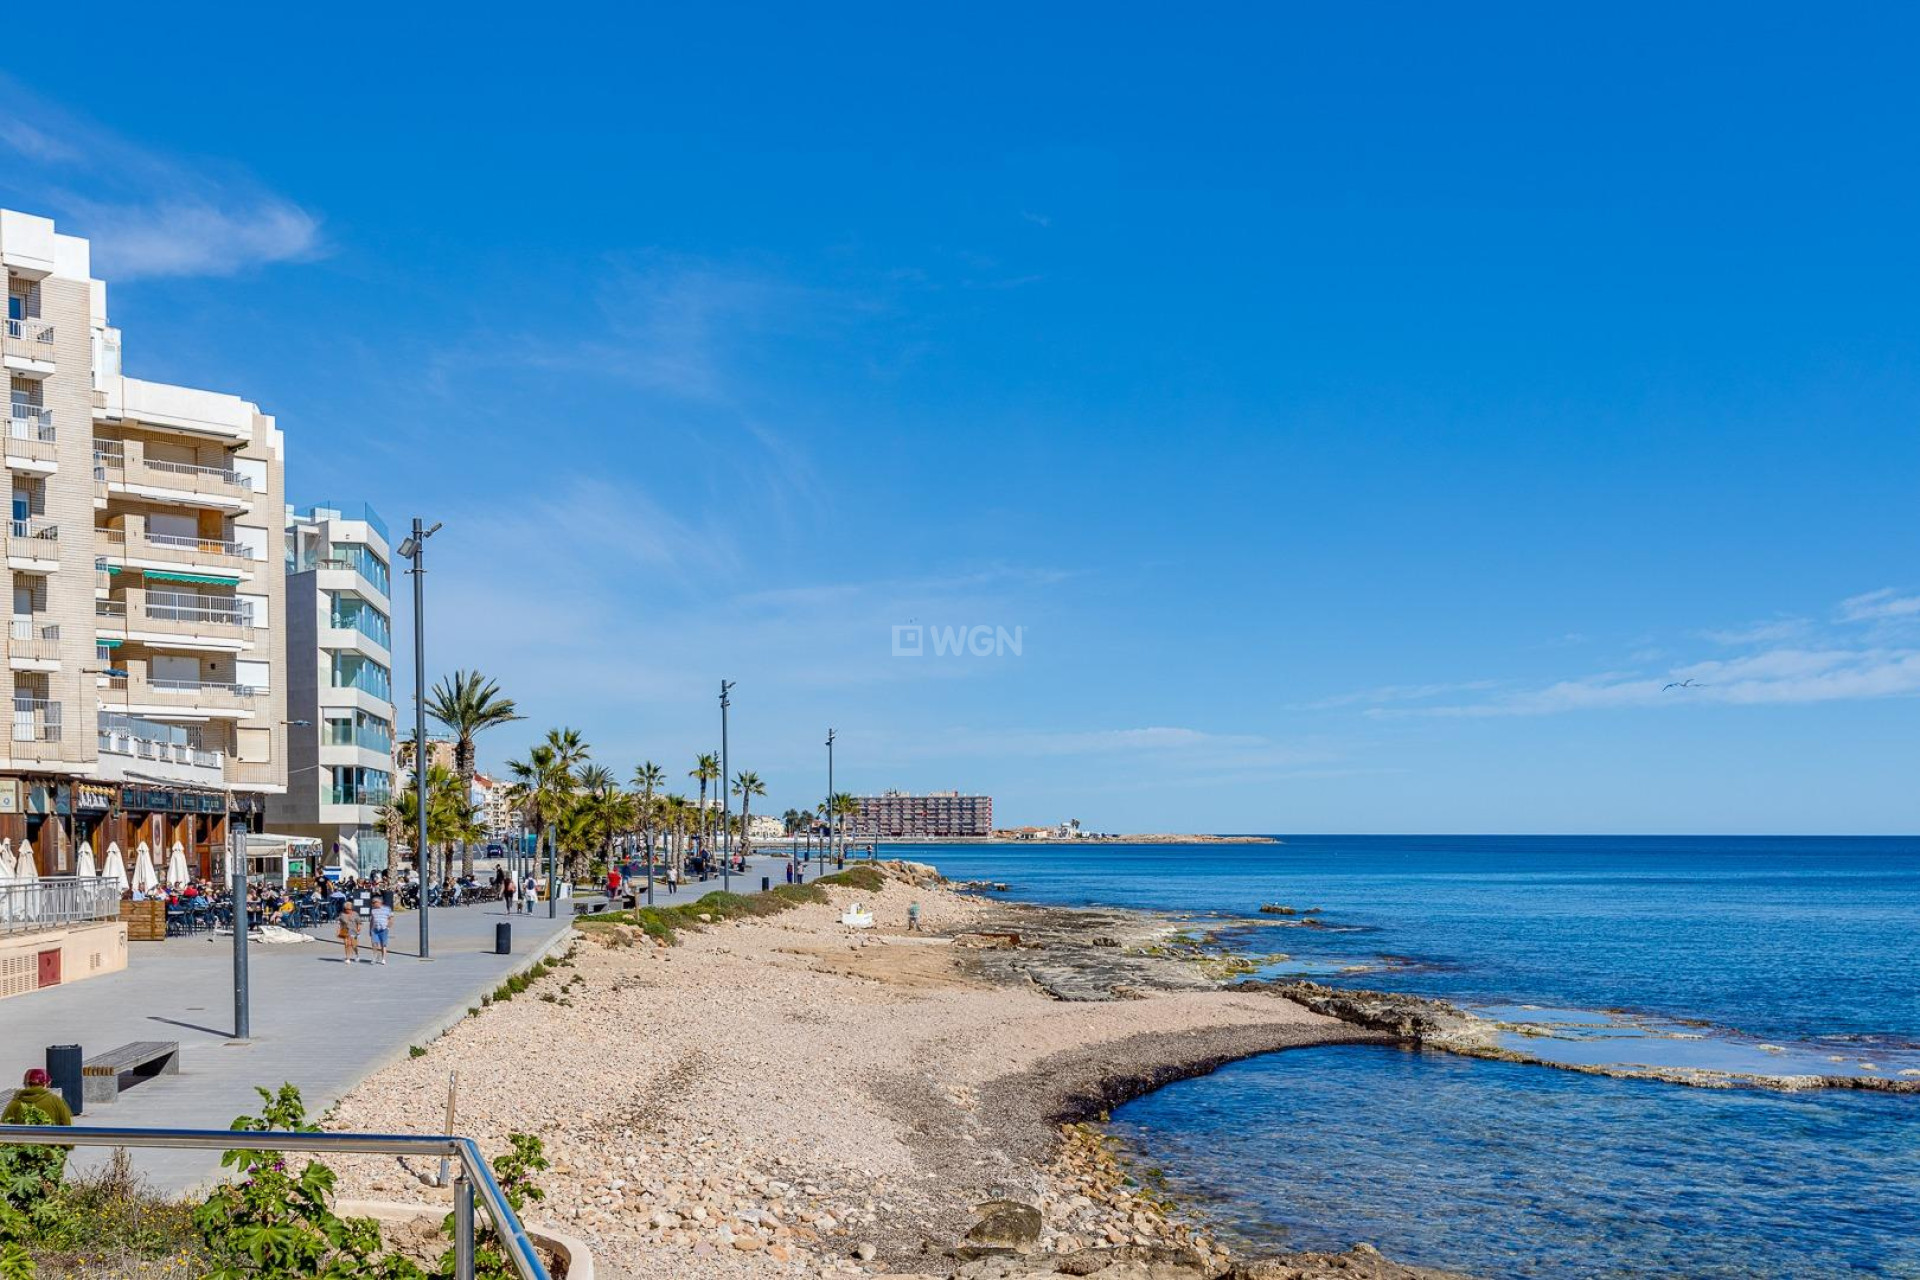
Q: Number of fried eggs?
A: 0